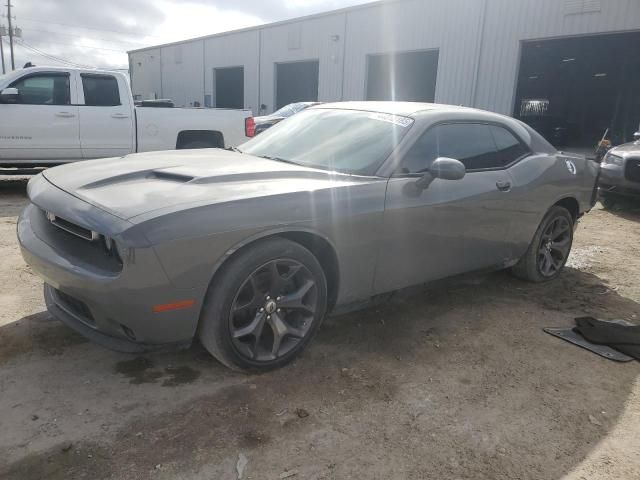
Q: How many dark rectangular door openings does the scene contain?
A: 4